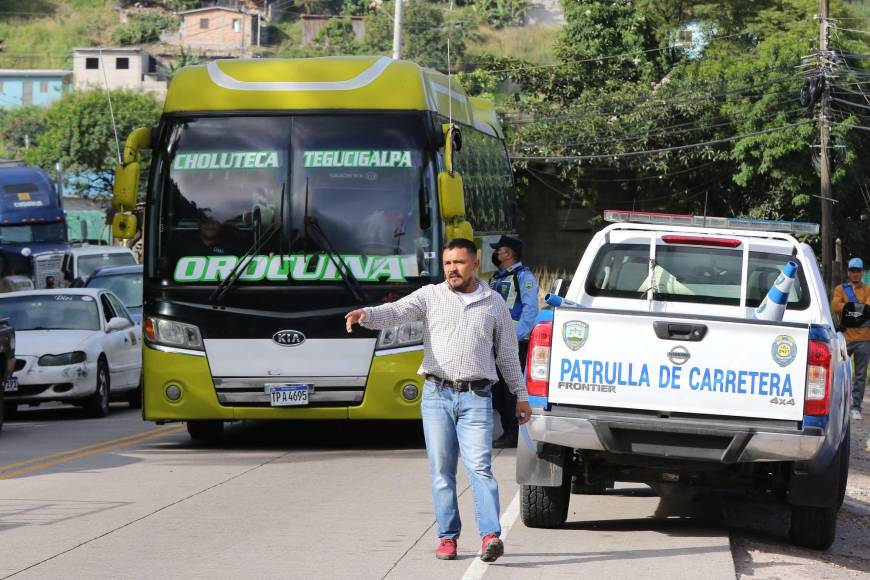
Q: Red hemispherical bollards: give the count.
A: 0